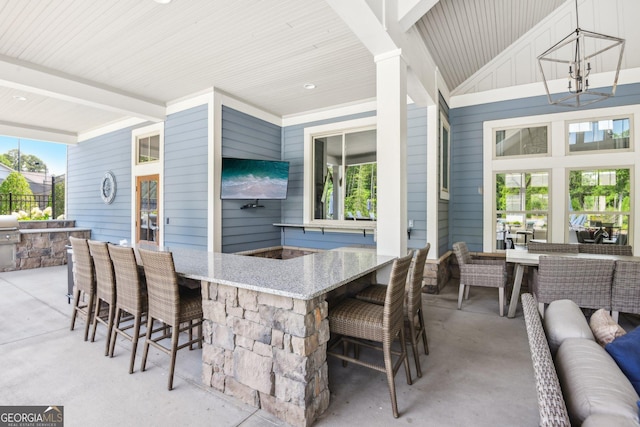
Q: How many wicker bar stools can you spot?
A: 6